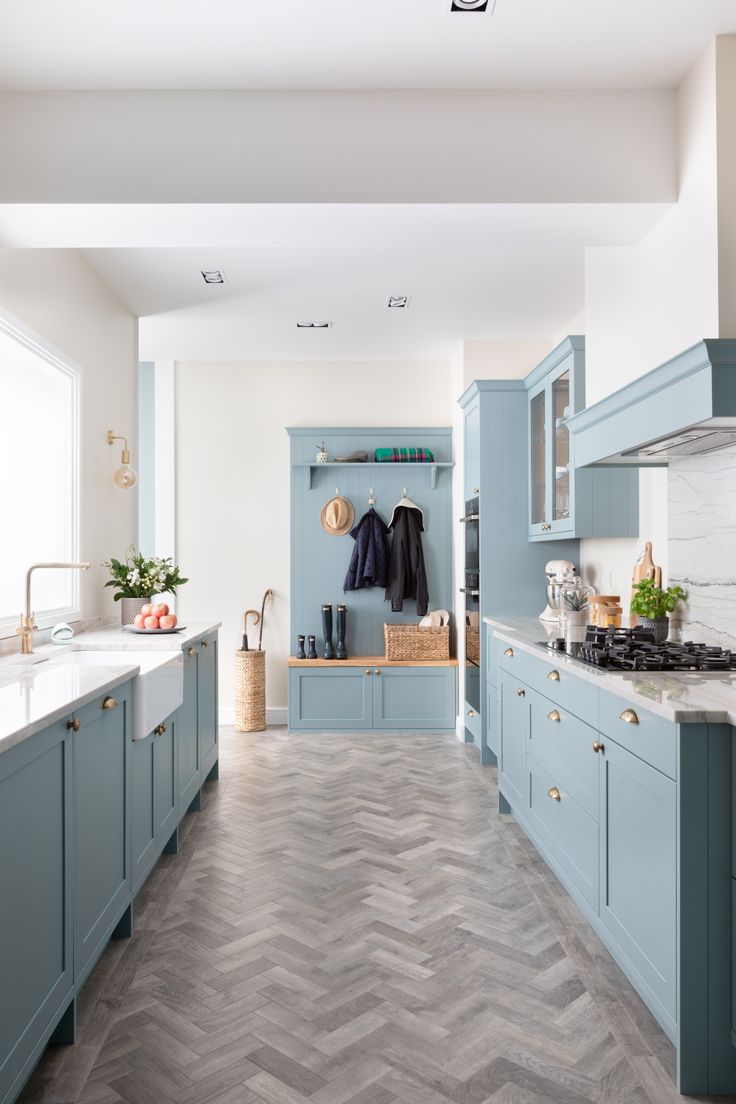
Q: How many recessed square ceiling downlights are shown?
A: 4